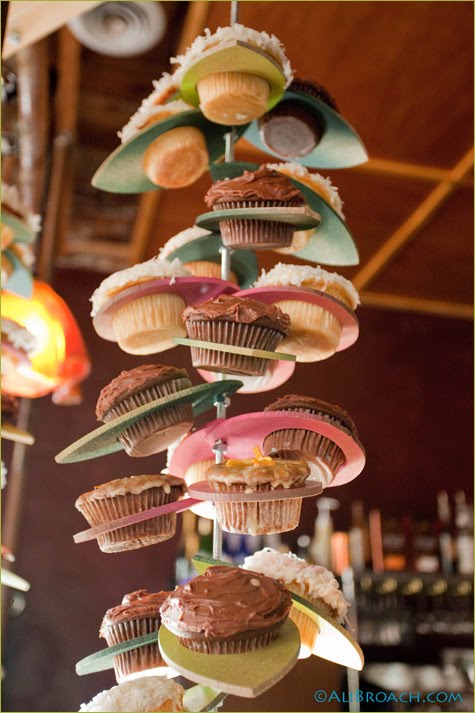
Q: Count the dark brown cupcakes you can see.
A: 7